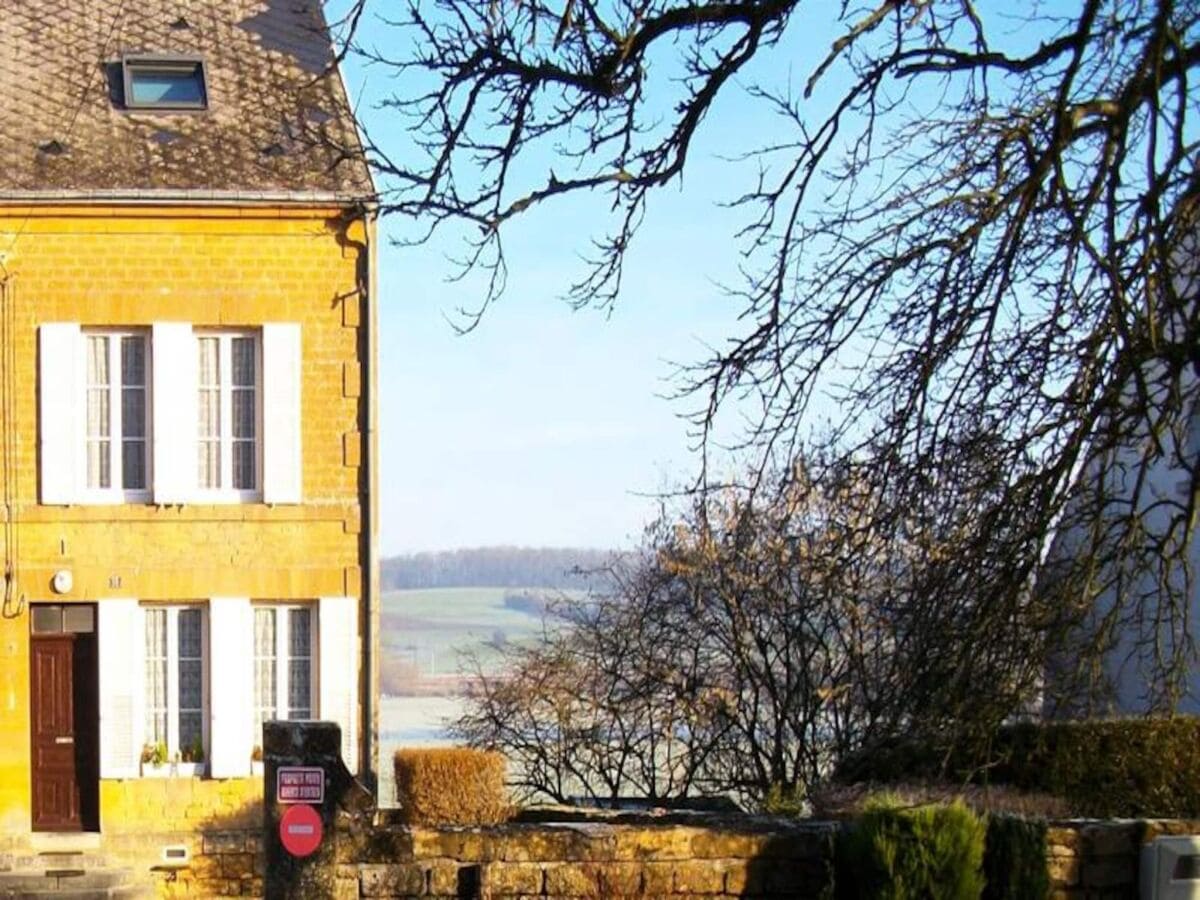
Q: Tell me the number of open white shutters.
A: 6